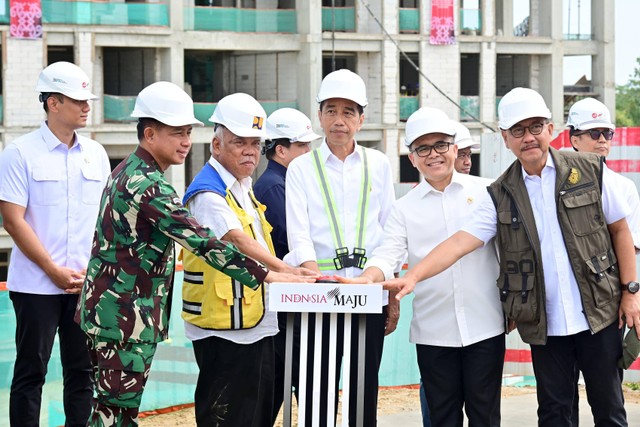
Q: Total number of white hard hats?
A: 9